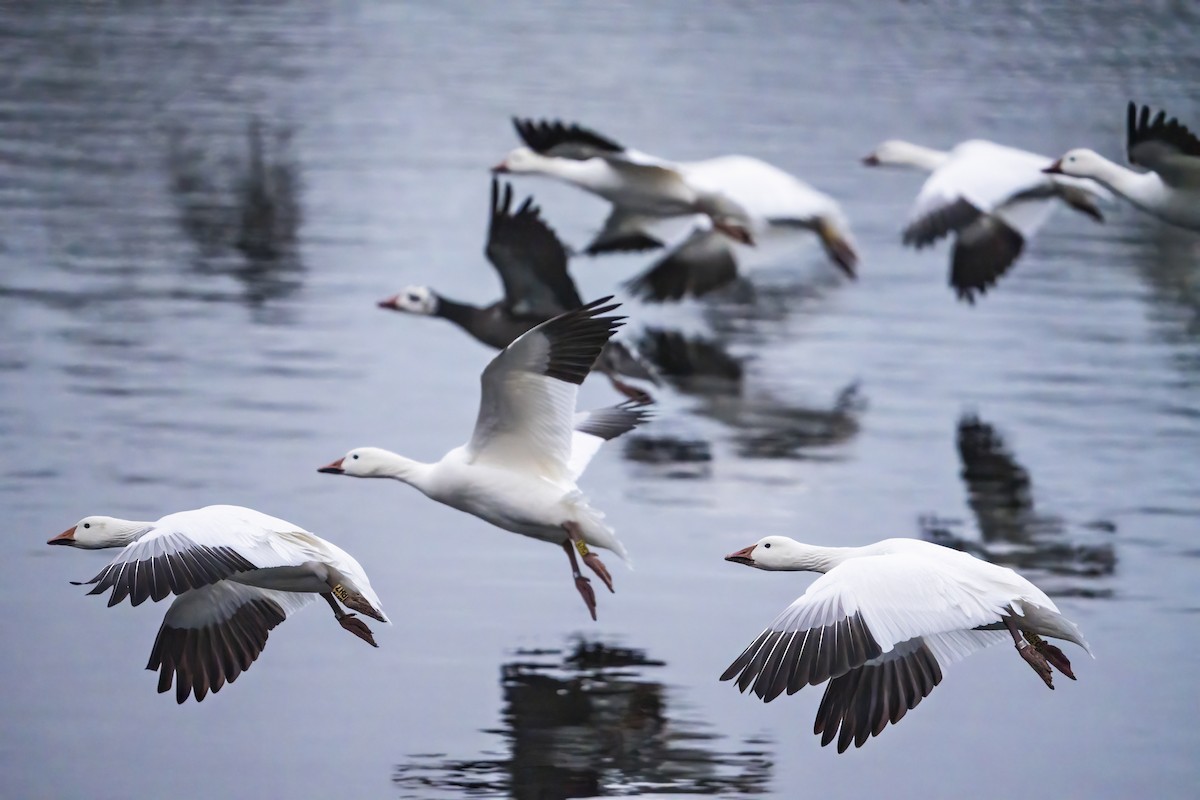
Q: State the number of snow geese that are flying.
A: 8